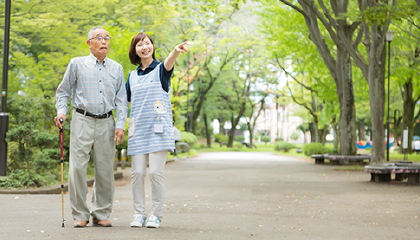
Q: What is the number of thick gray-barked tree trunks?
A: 2